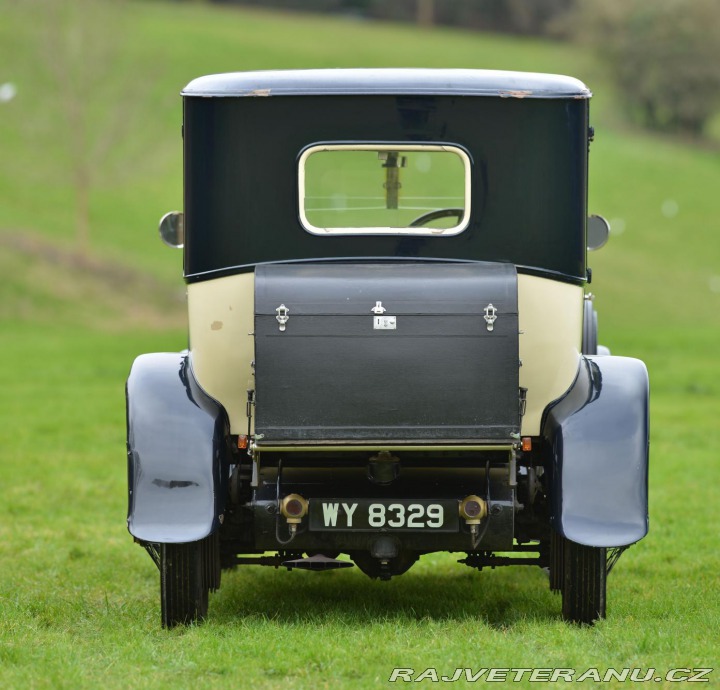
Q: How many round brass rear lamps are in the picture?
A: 2